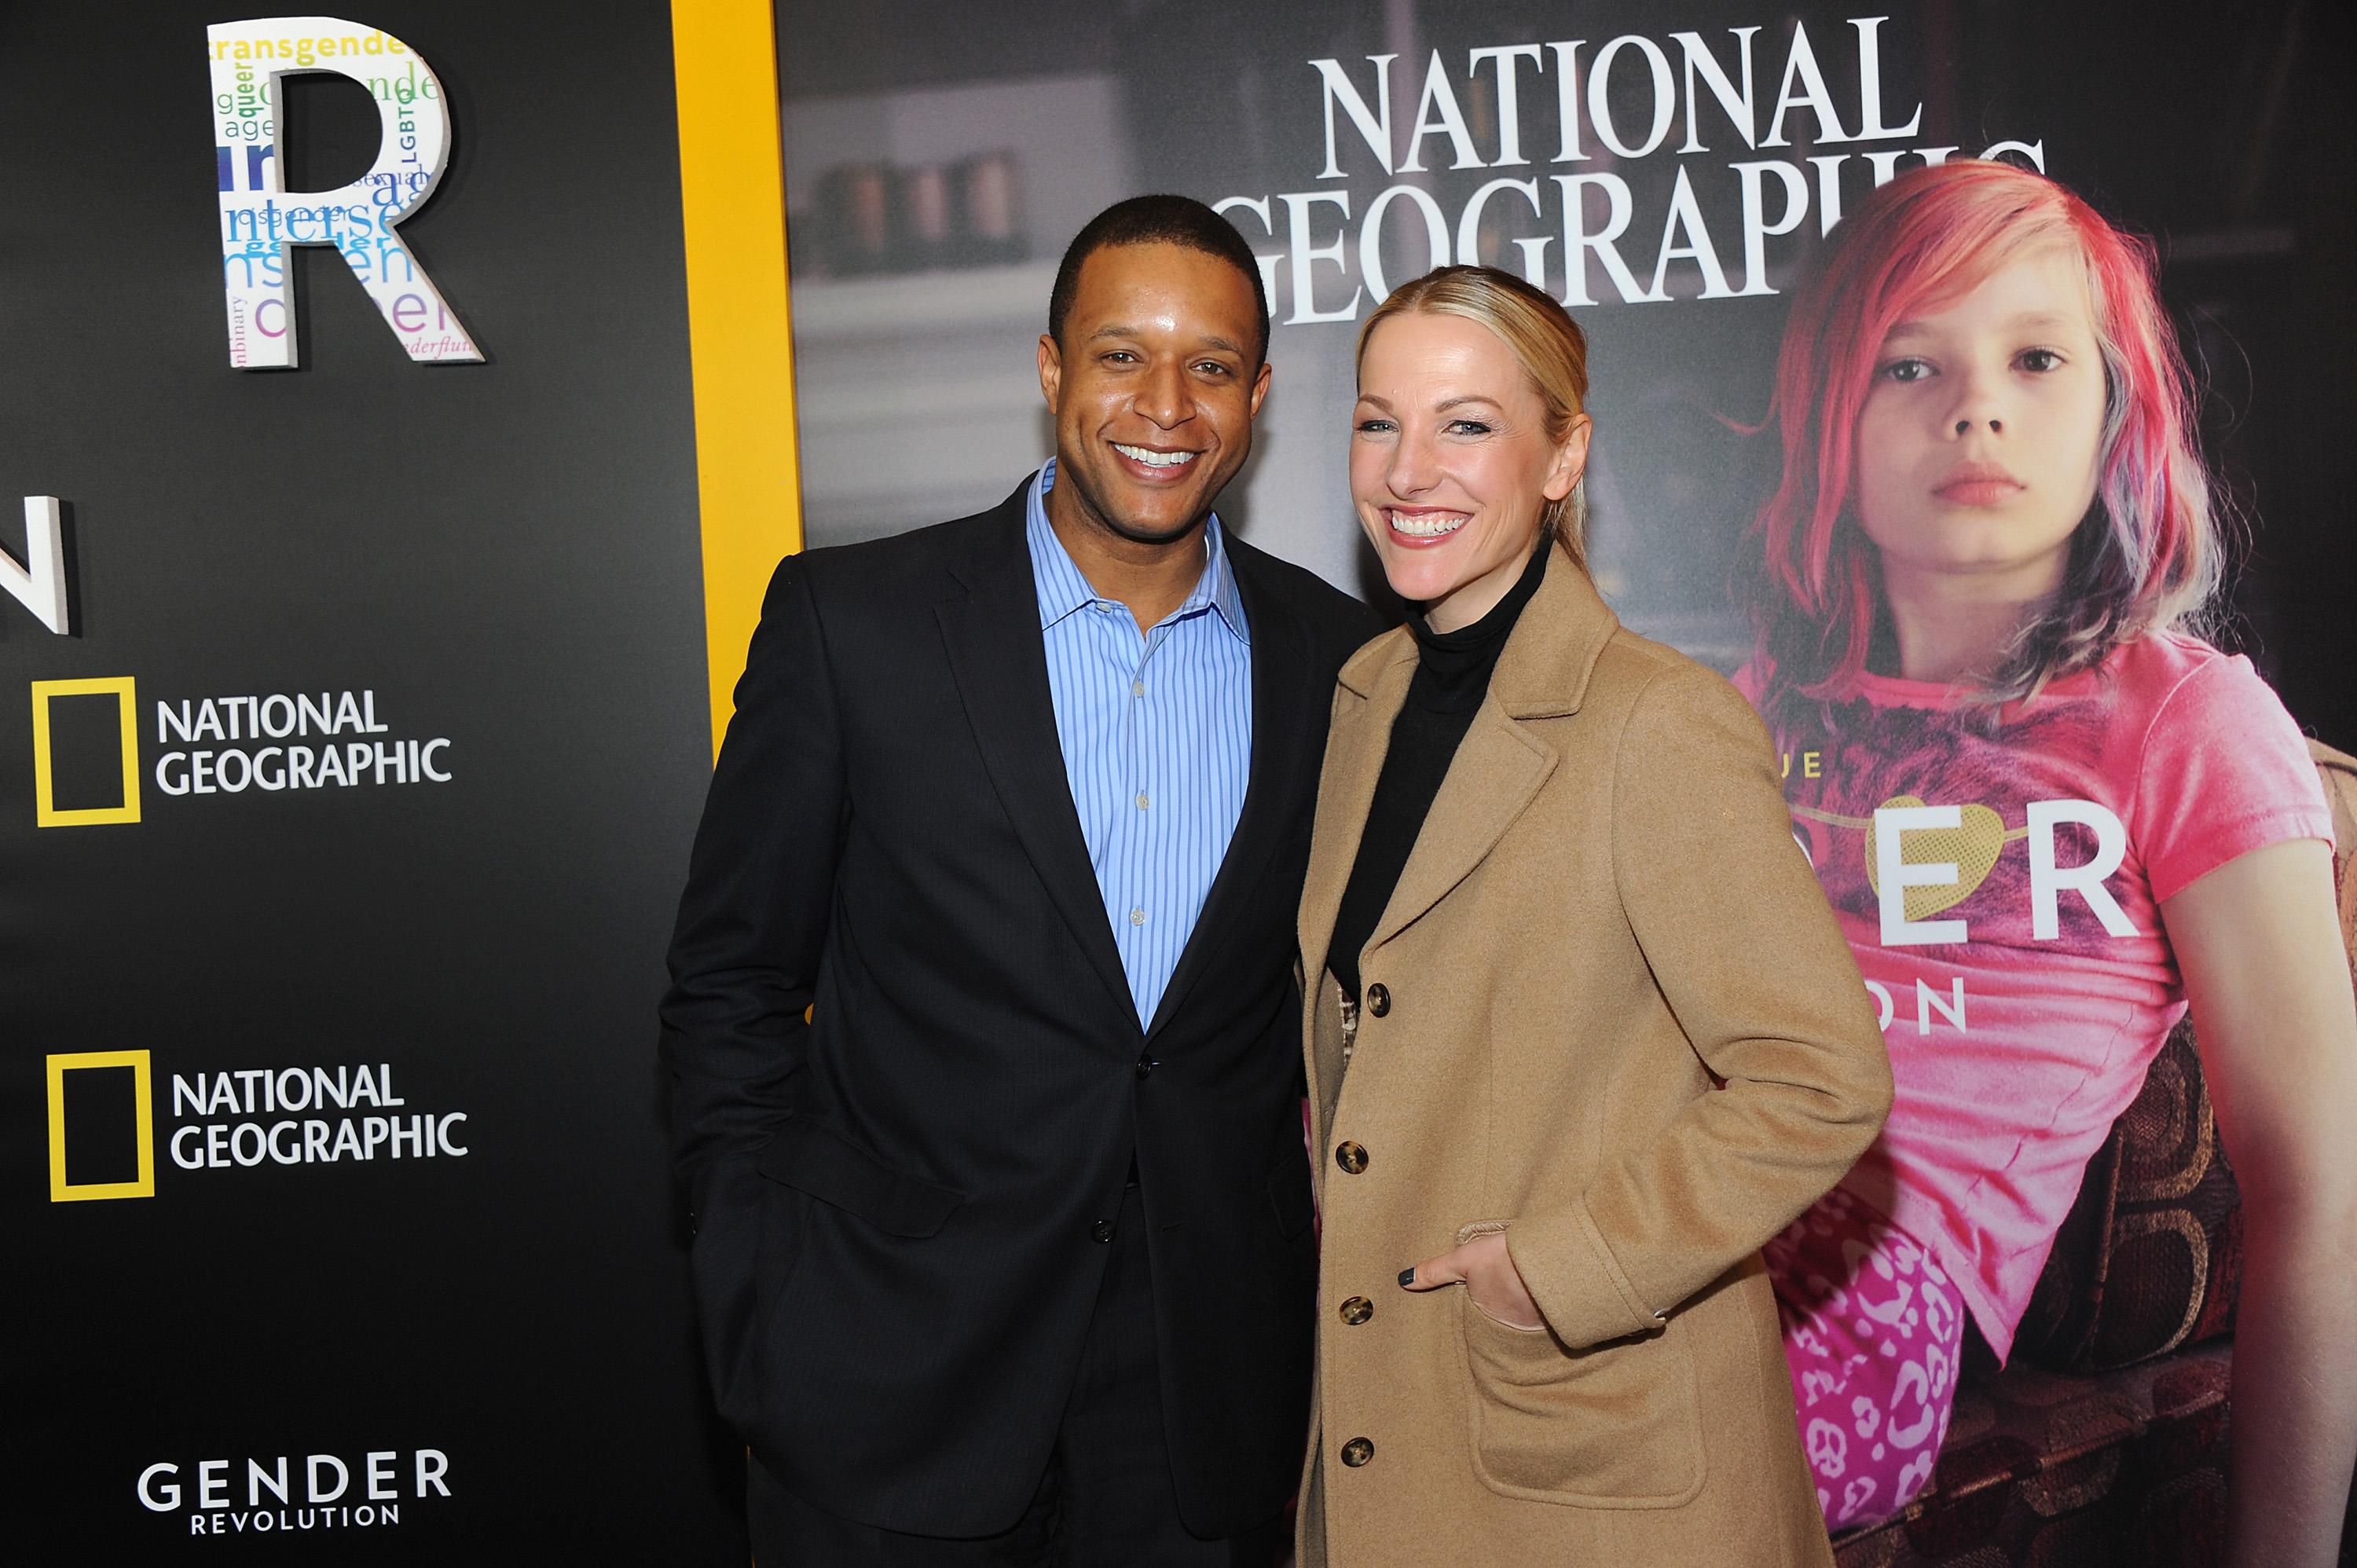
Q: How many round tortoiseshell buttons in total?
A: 4